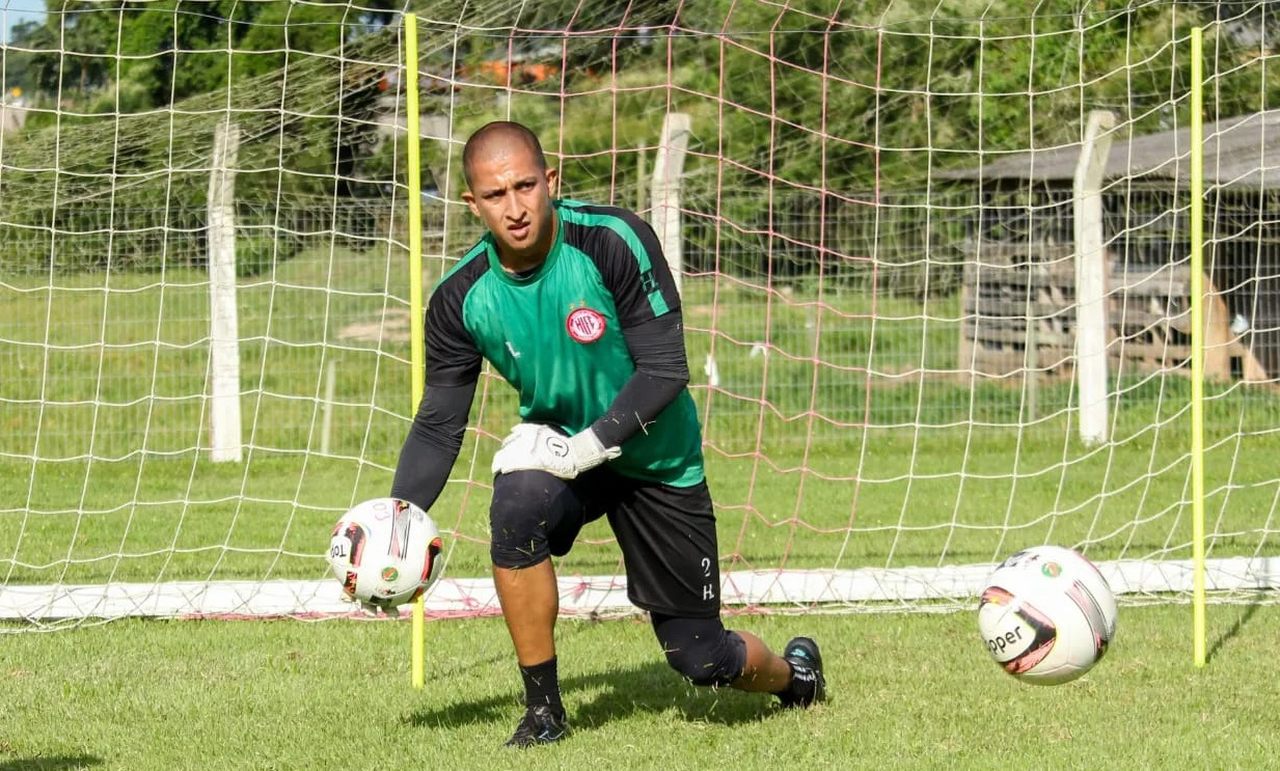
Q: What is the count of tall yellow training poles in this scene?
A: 2